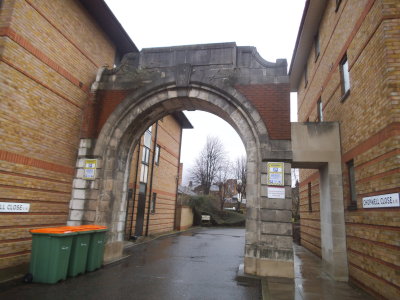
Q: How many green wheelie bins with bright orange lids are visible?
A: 3